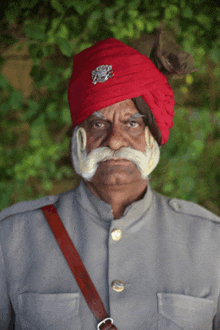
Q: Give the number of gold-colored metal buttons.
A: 2